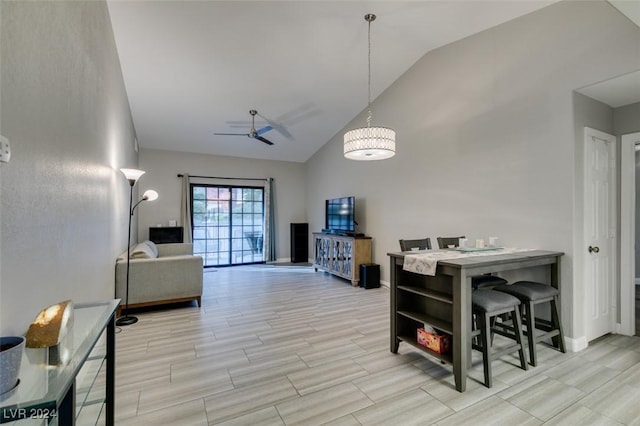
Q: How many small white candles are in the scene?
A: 3